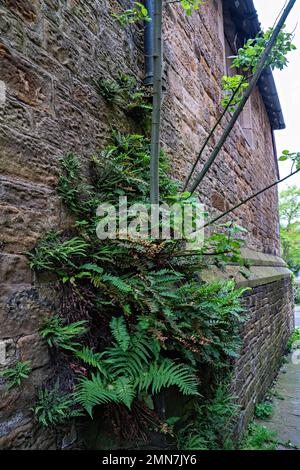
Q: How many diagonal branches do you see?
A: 3